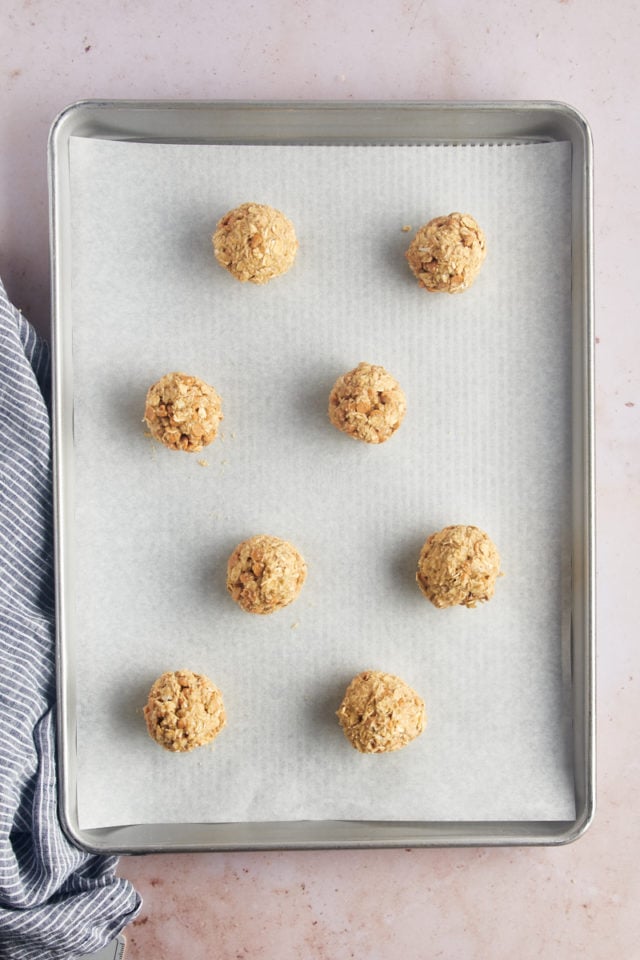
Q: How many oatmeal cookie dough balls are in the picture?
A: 8